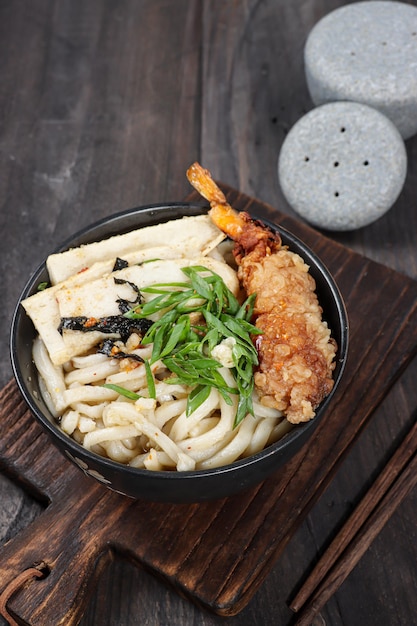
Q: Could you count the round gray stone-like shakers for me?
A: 2